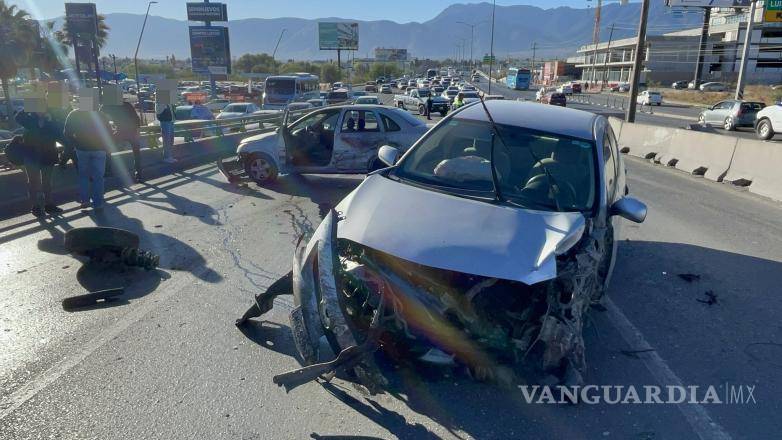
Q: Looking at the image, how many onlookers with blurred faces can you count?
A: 5